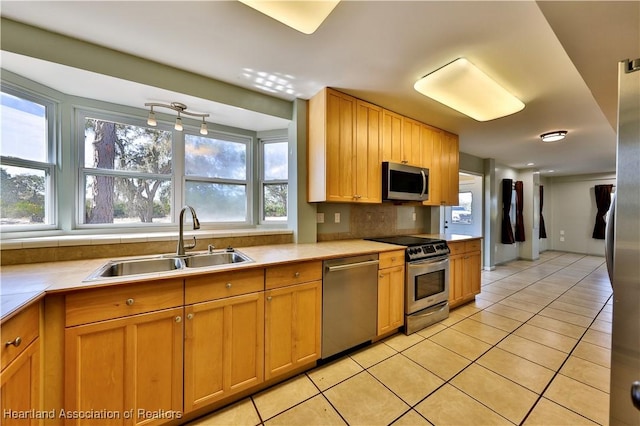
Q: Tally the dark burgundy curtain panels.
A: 4